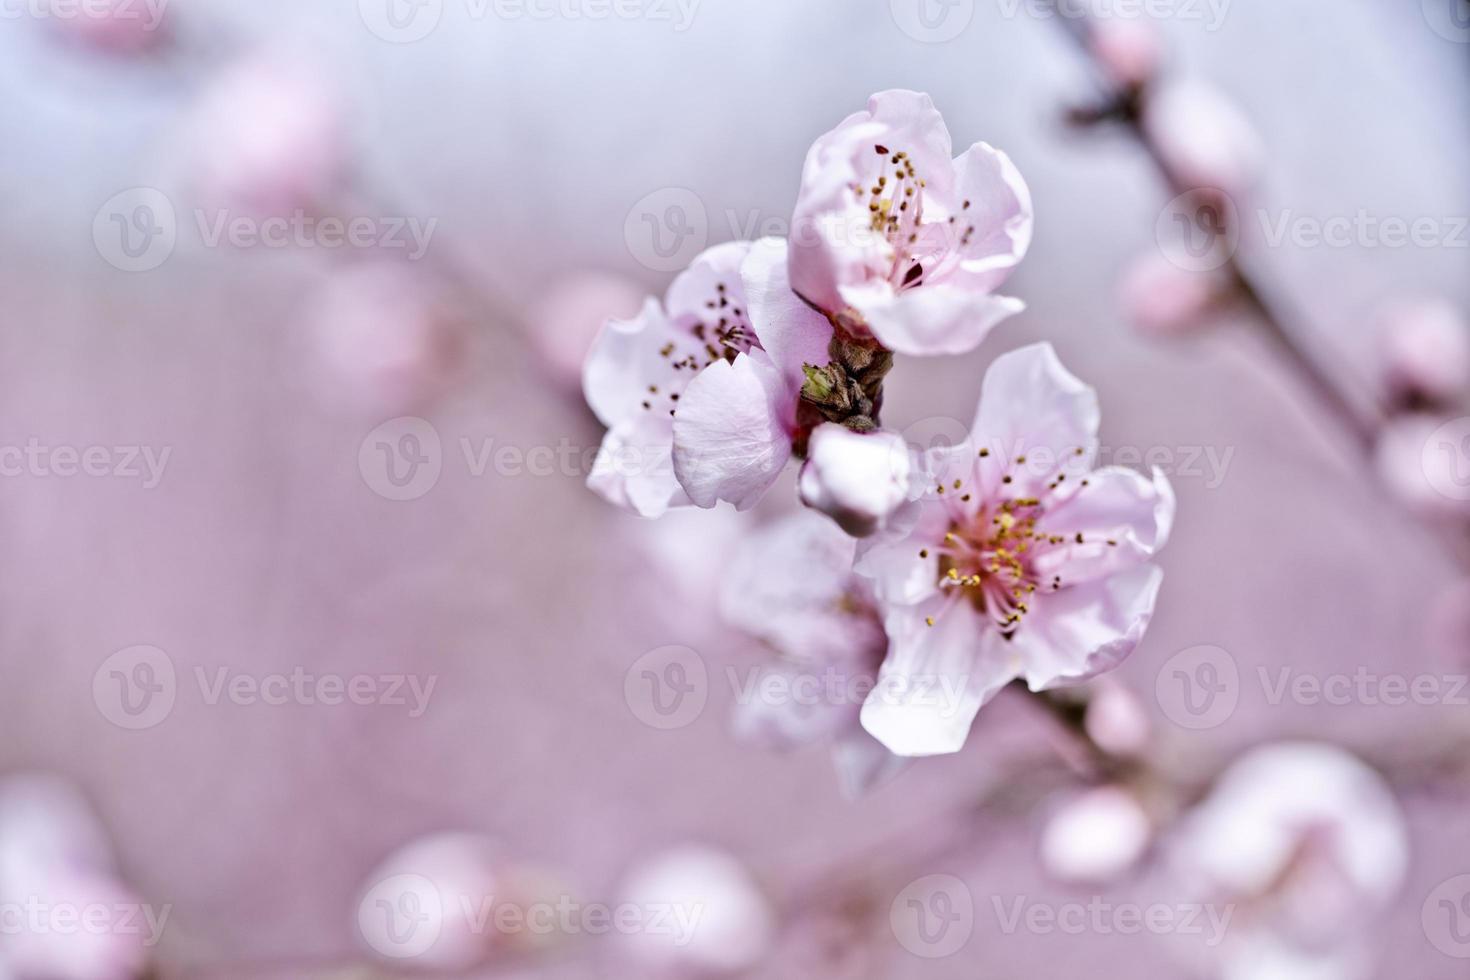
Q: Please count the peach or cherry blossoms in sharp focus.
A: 3